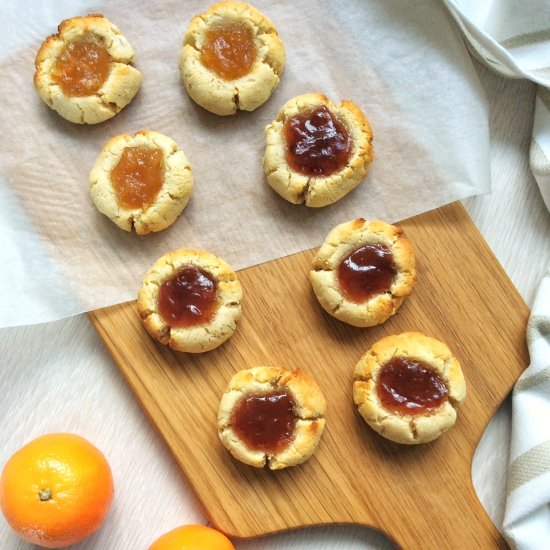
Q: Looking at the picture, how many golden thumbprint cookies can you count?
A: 8